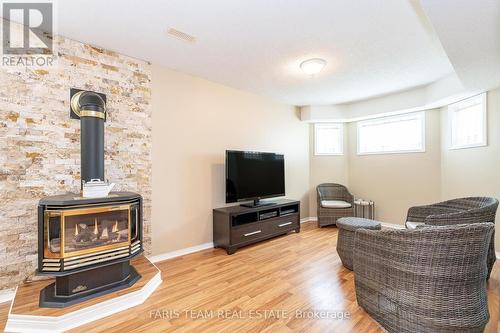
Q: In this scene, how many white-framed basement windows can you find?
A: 3